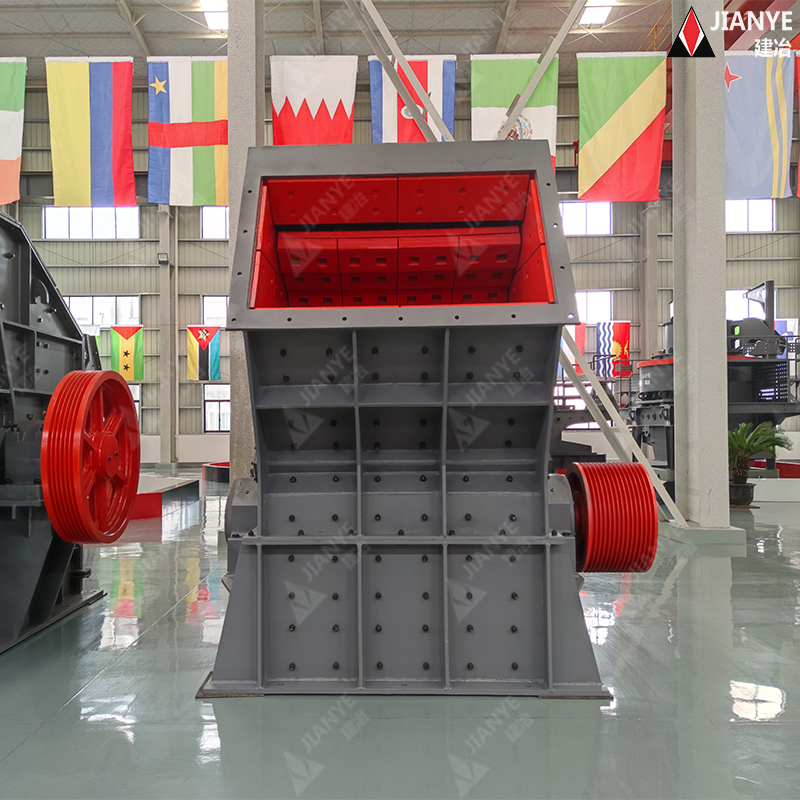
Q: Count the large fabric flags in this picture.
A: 8